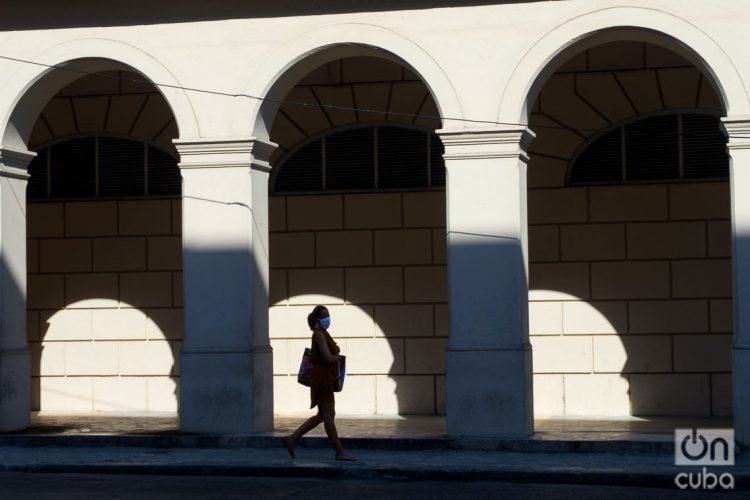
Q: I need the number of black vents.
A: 3